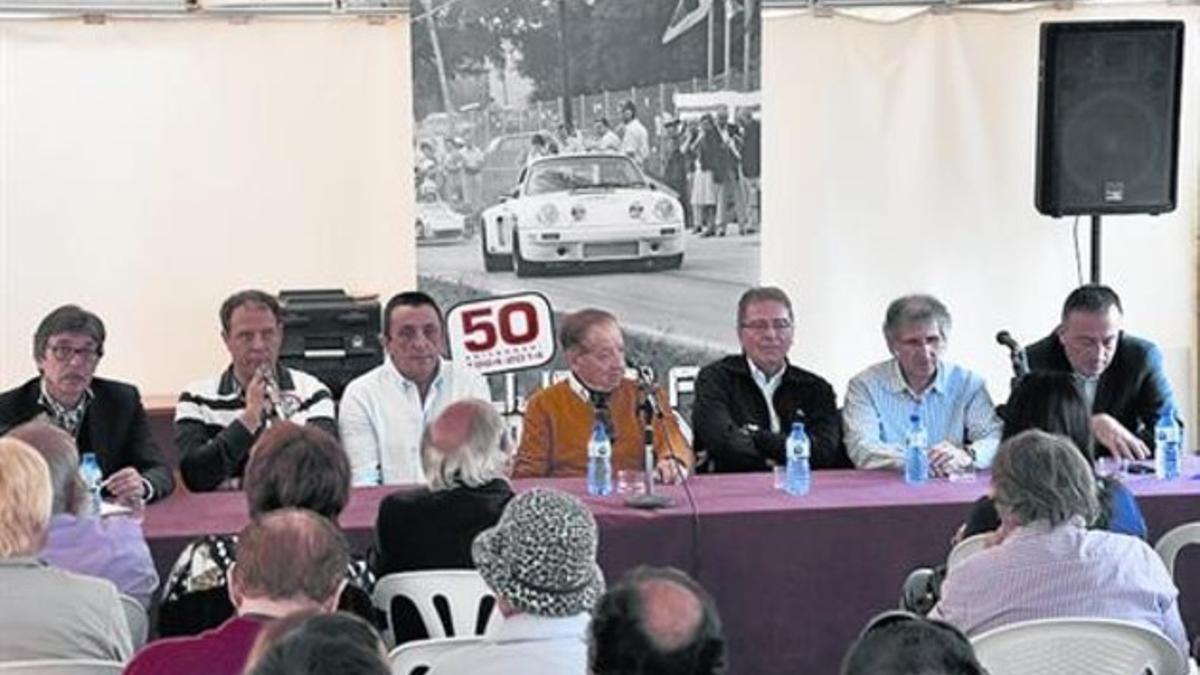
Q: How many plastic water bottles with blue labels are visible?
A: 5